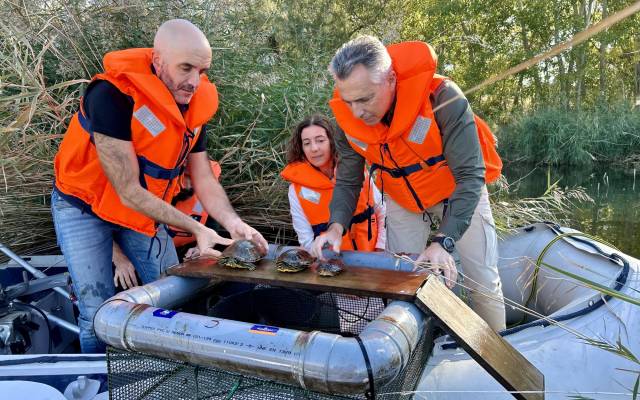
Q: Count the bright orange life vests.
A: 4